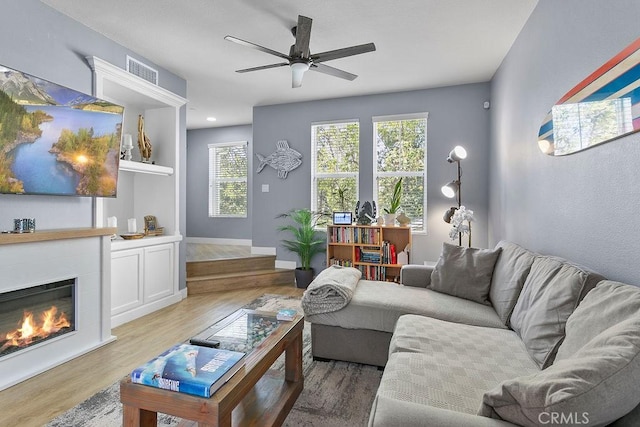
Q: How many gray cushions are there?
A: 5